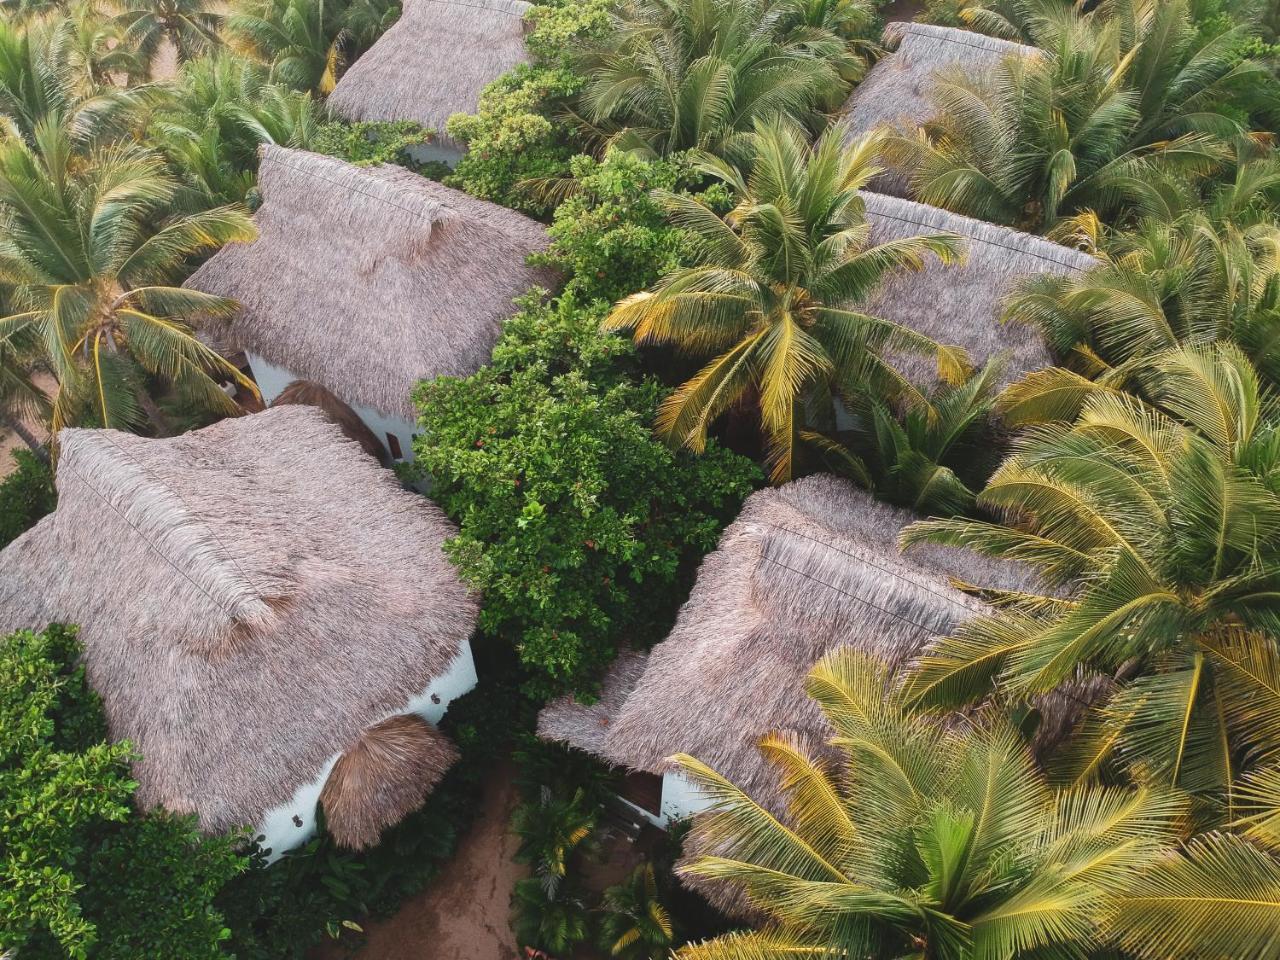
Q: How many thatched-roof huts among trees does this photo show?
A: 6